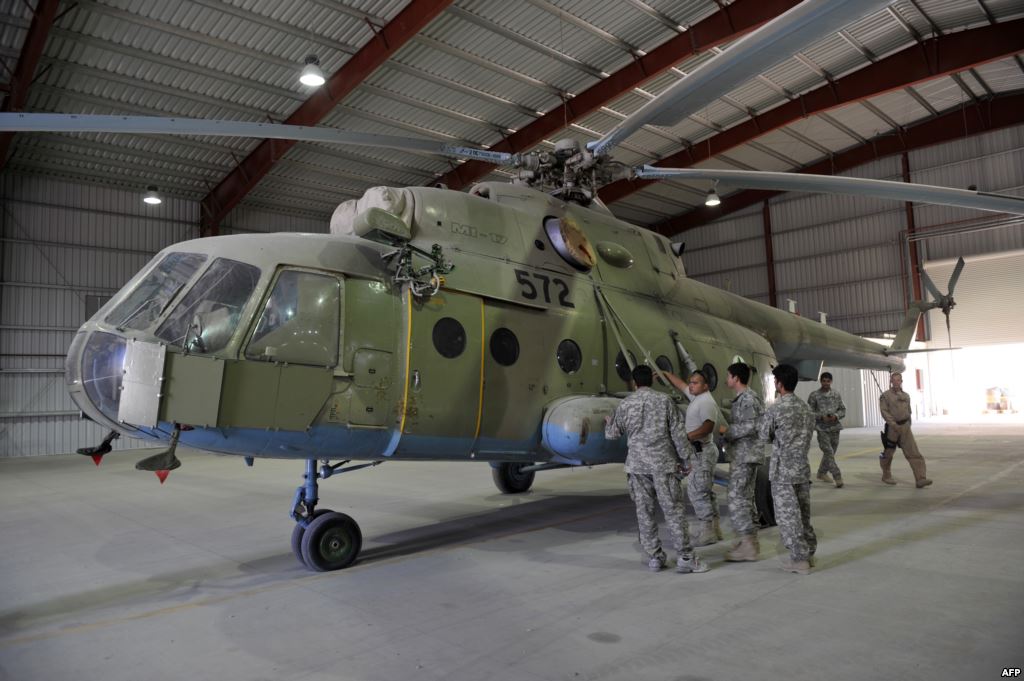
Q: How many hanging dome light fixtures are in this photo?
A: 3